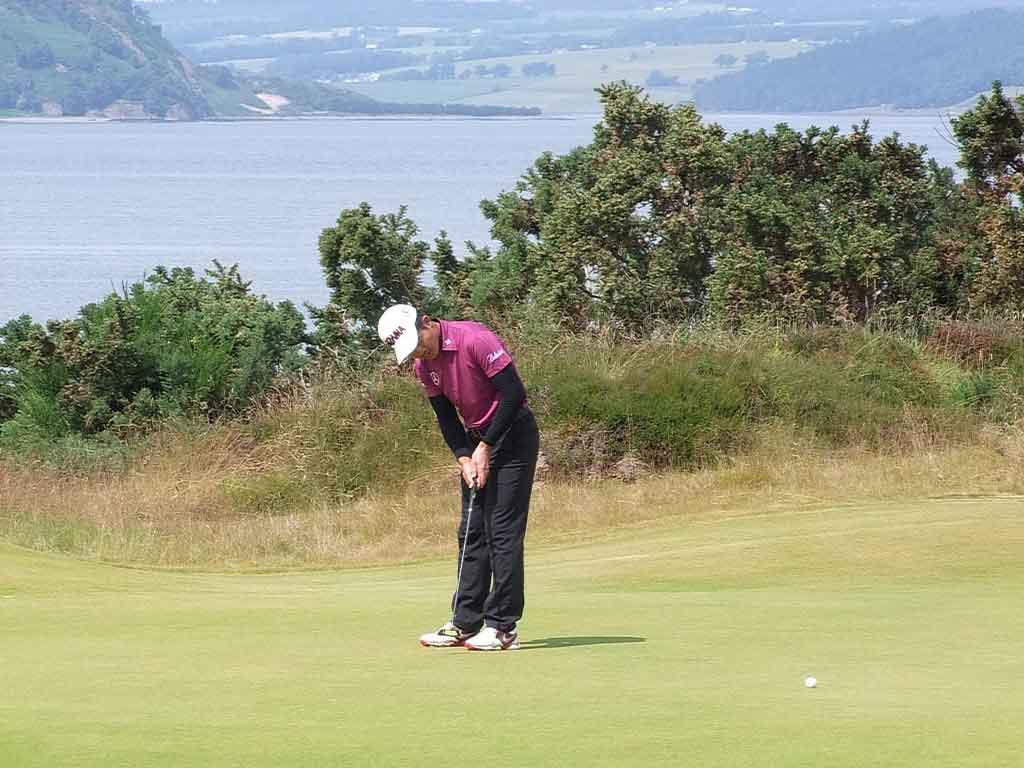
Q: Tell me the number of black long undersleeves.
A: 2